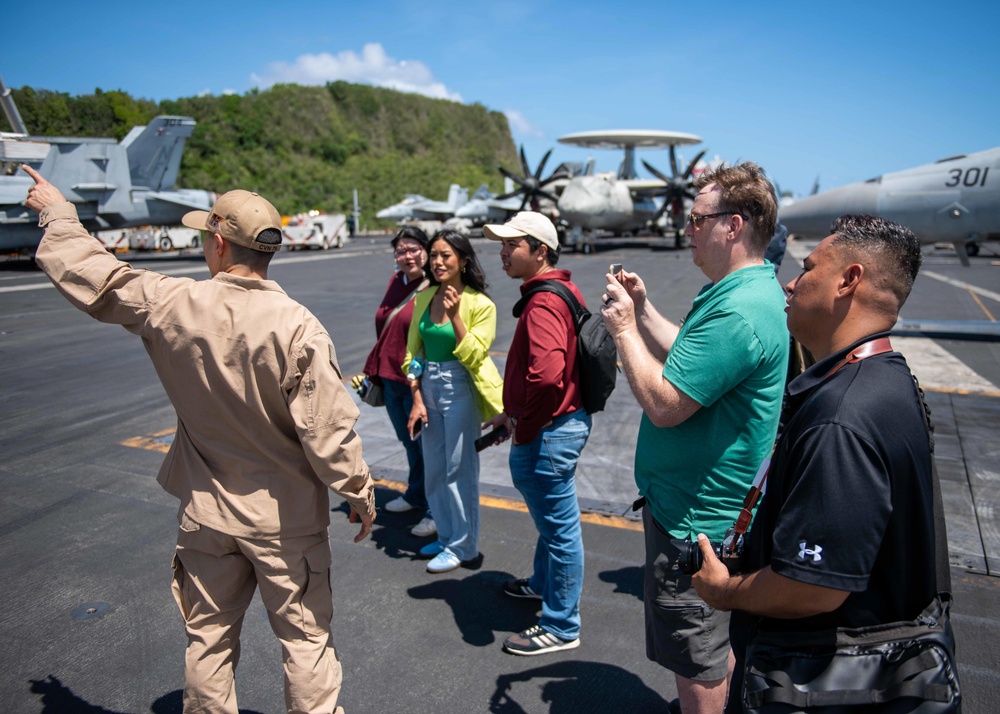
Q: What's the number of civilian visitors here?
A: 5